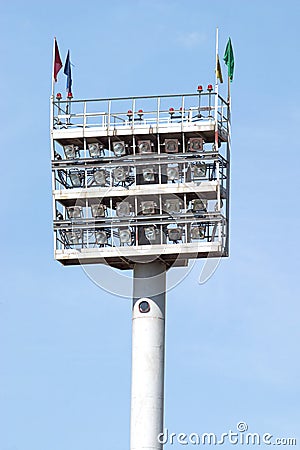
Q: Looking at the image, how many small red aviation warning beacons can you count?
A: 8